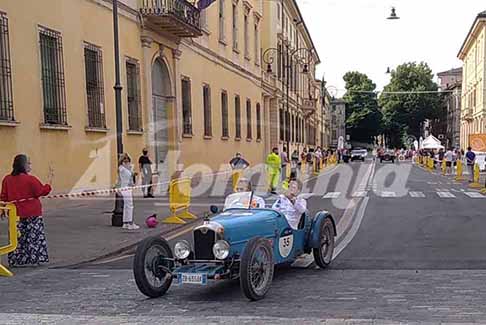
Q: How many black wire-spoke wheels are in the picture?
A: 3